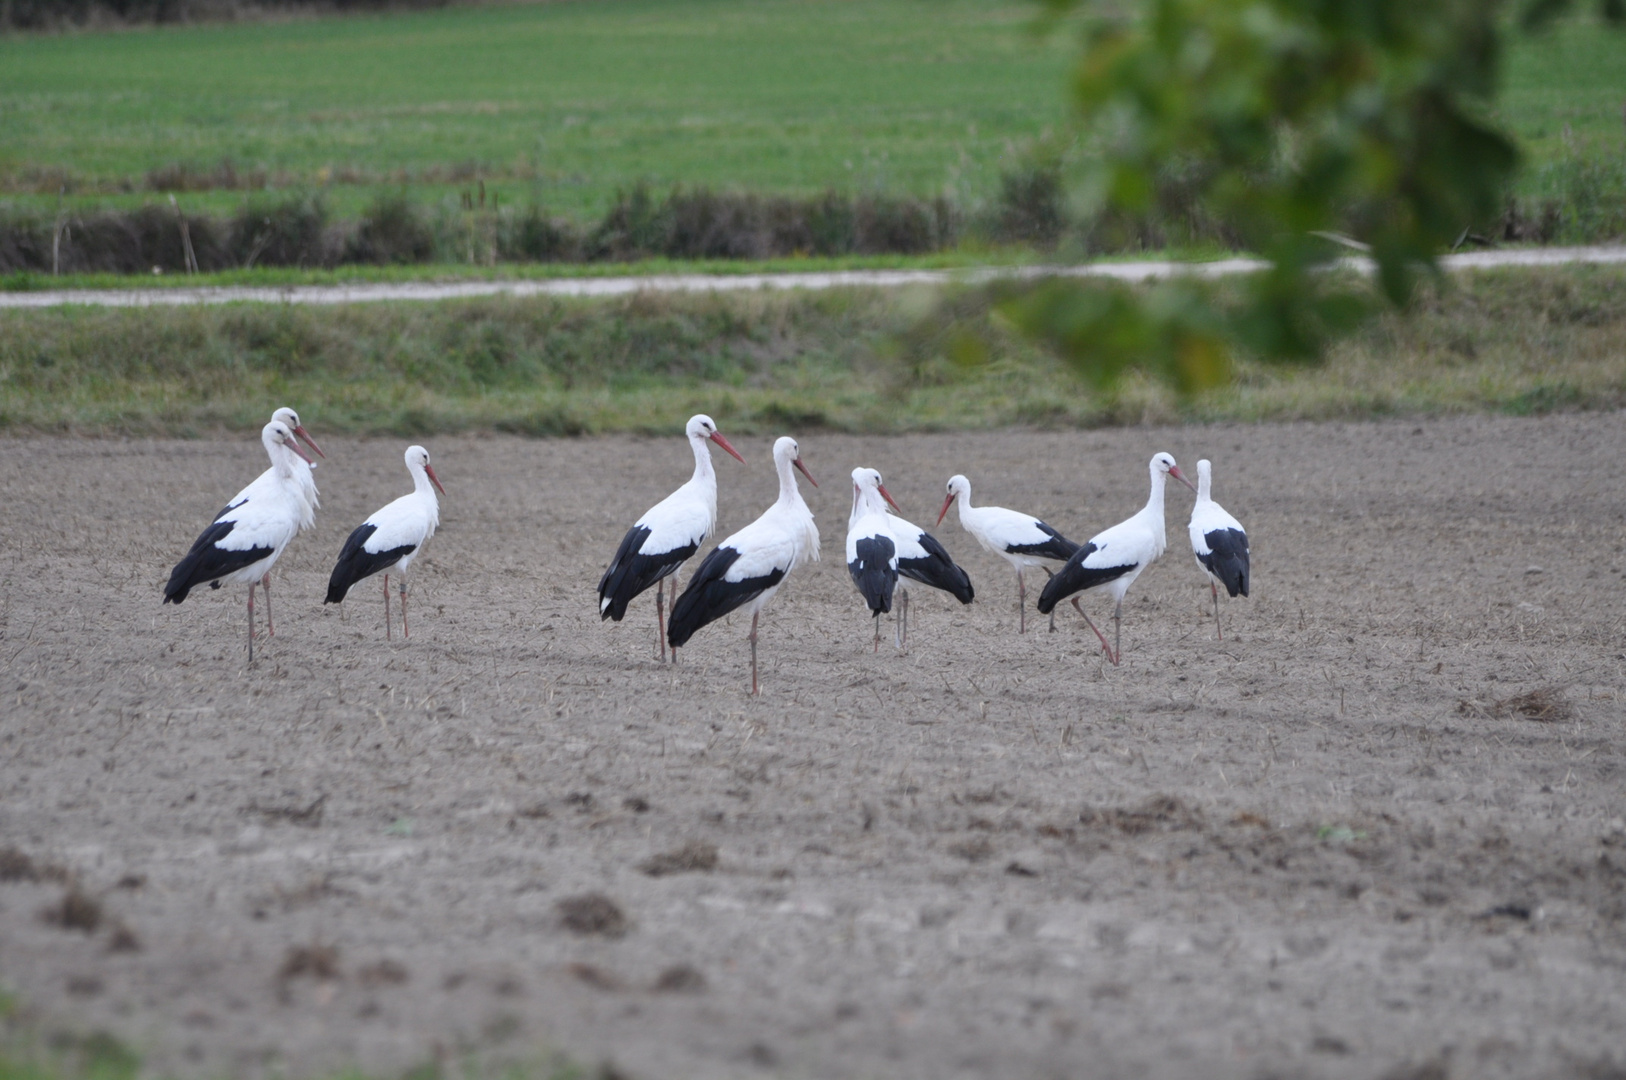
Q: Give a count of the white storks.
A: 10